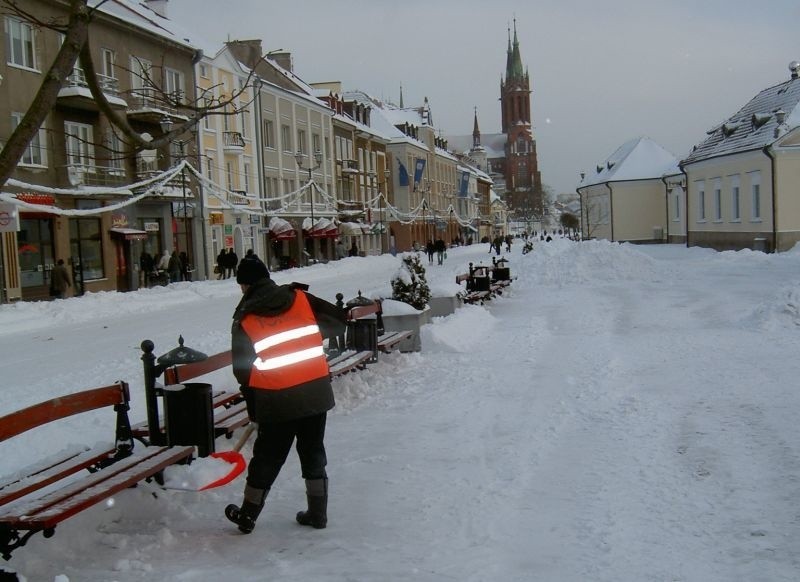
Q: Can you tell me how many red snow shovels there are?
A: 1